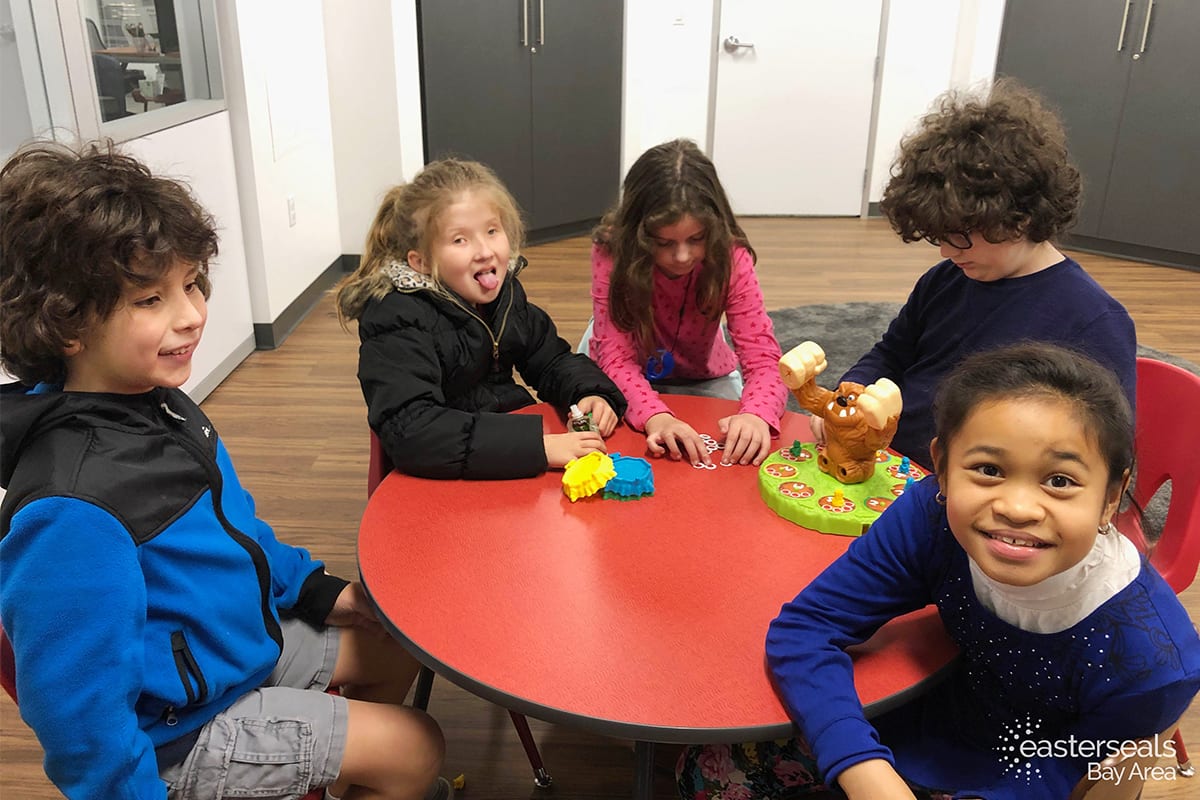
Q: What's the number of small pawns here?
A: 4